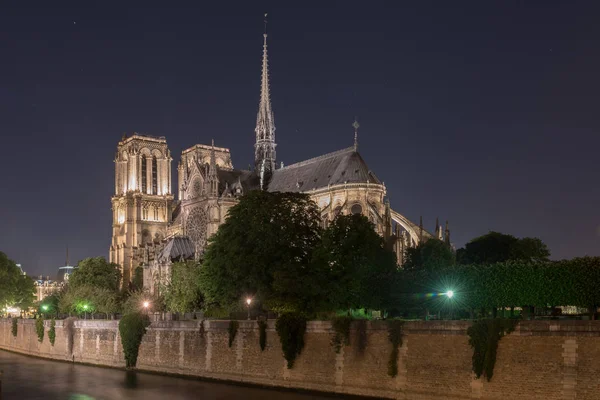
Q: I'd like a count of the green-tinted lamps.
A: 3